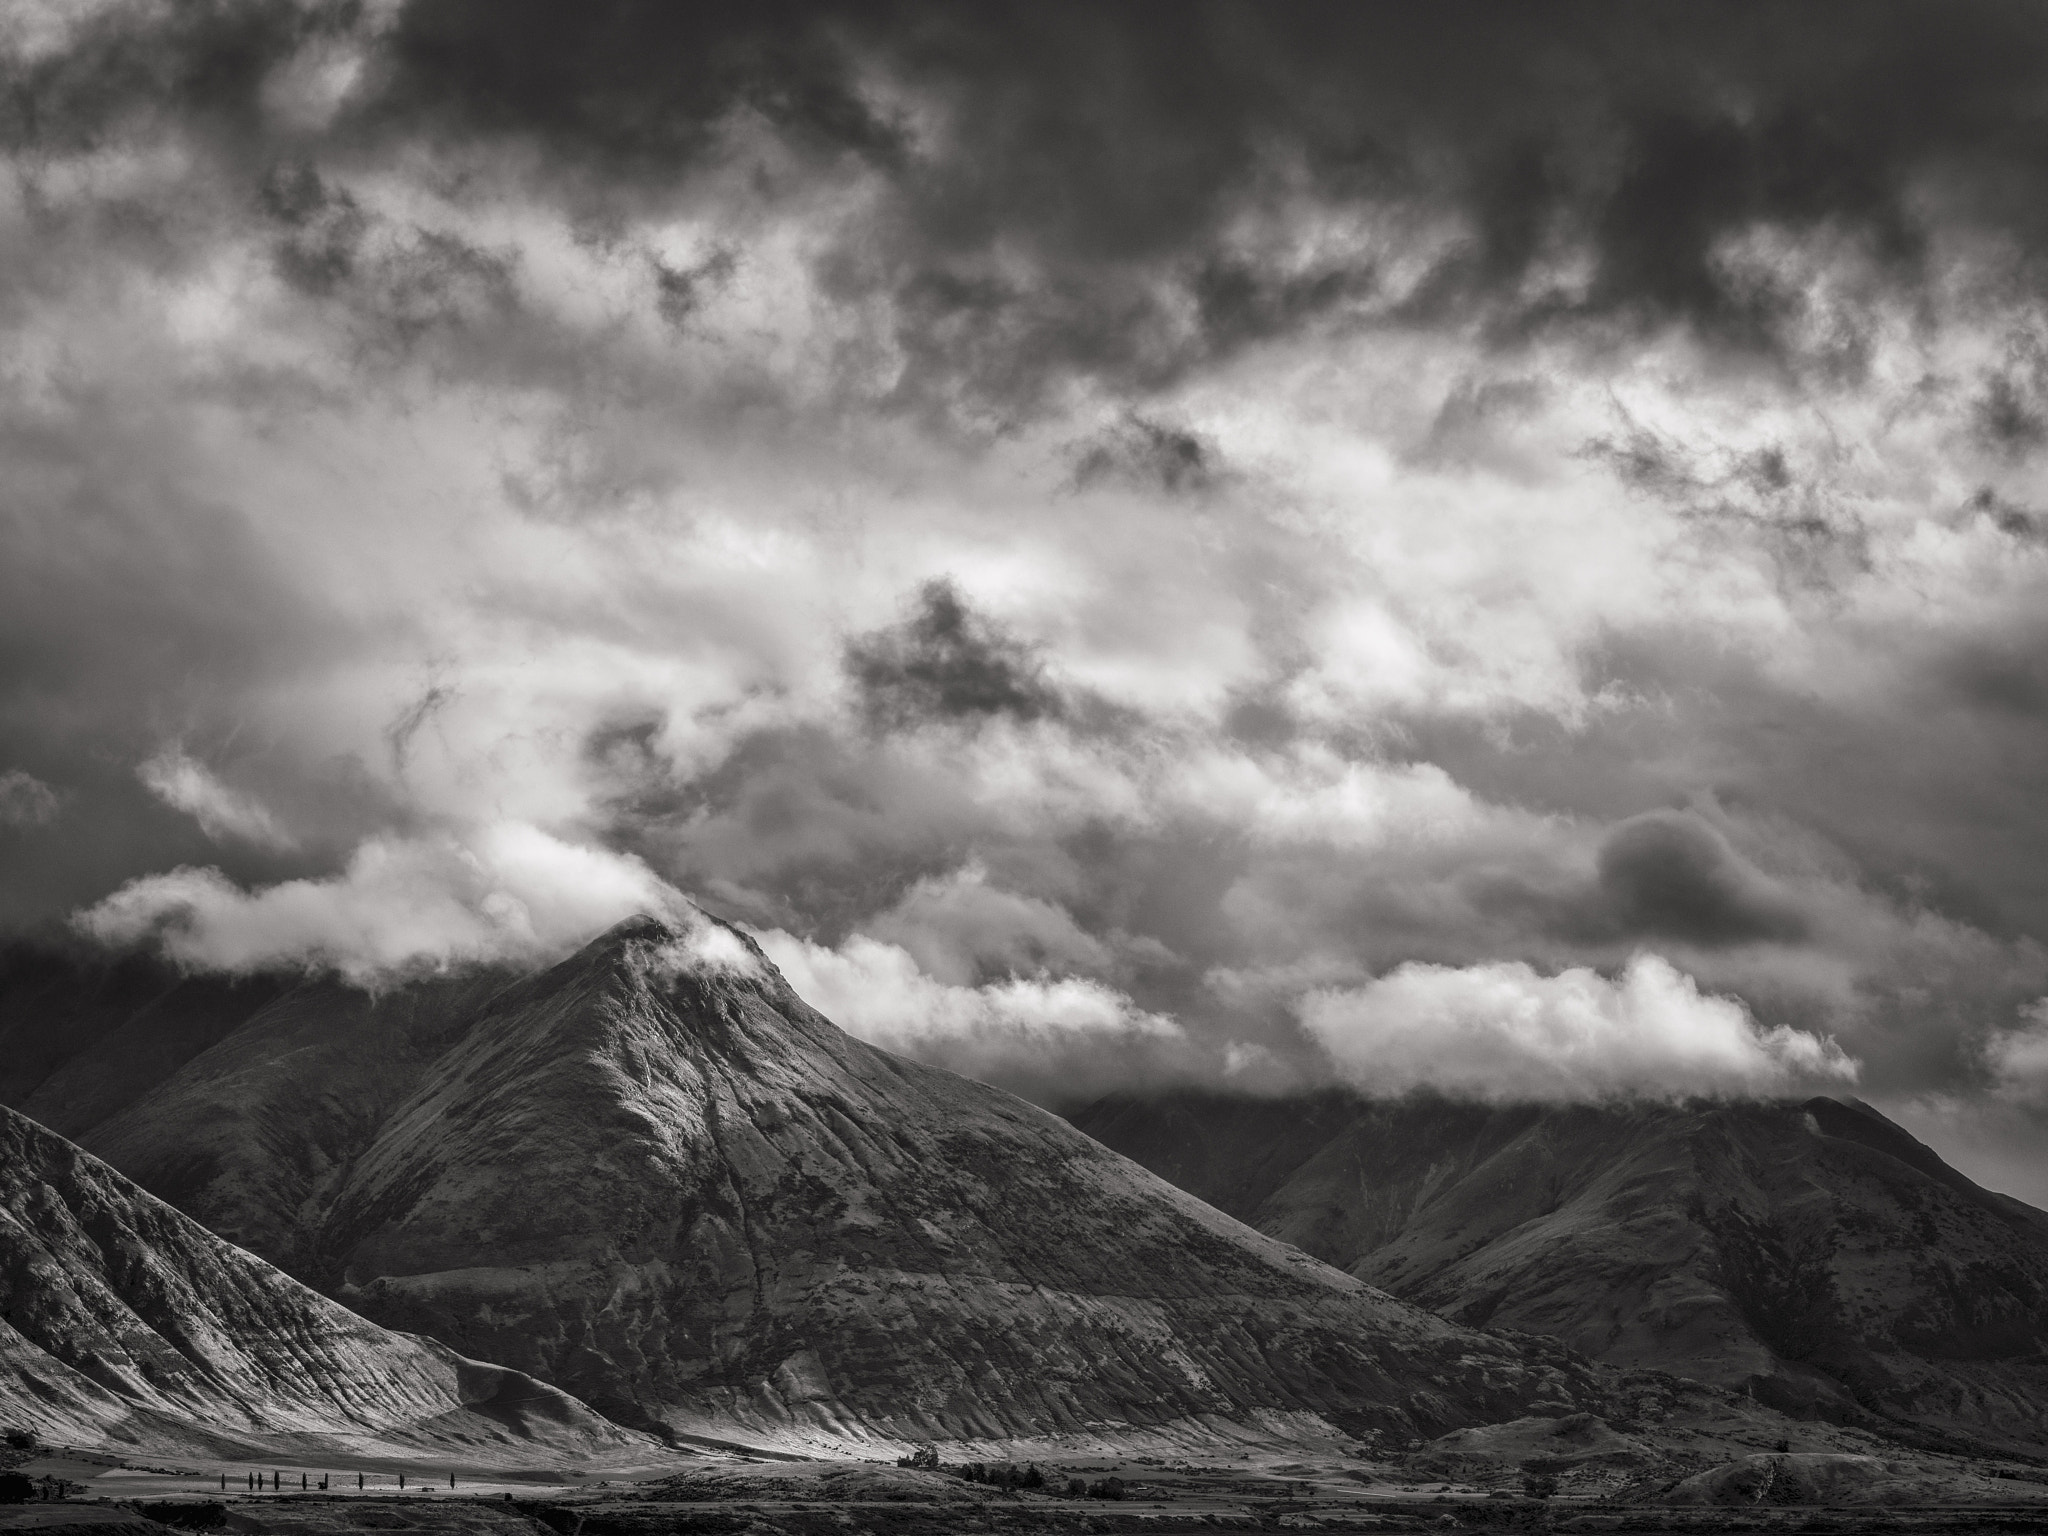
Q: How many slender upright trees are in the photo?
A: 9